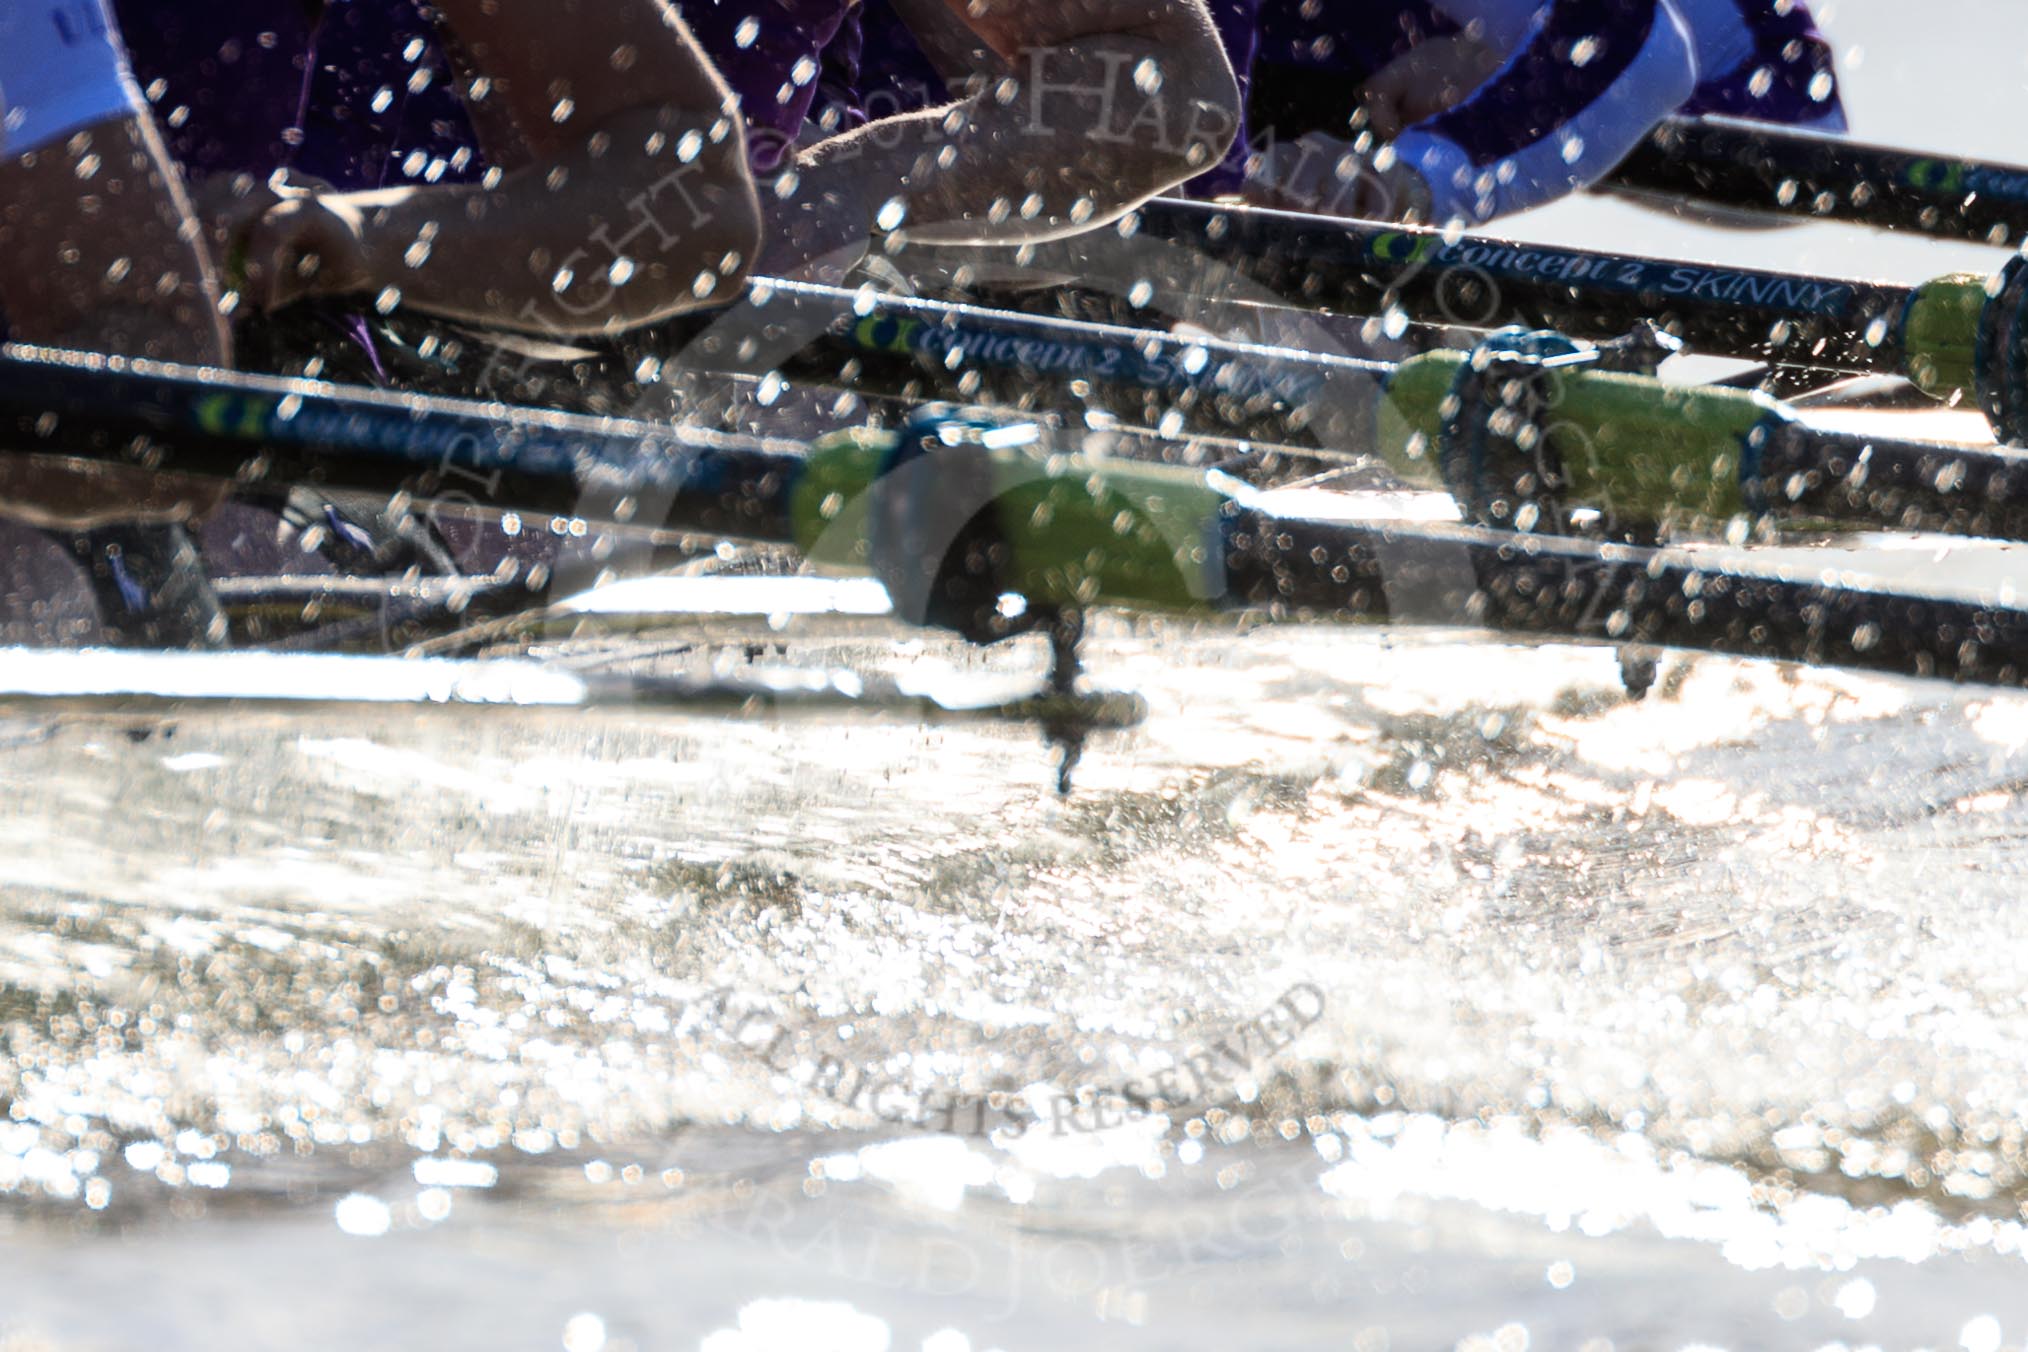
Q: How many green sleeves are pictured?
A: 3